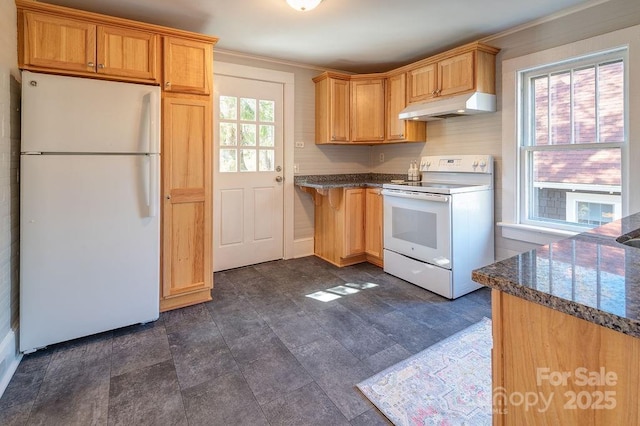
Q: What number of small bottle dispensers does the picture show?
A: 2